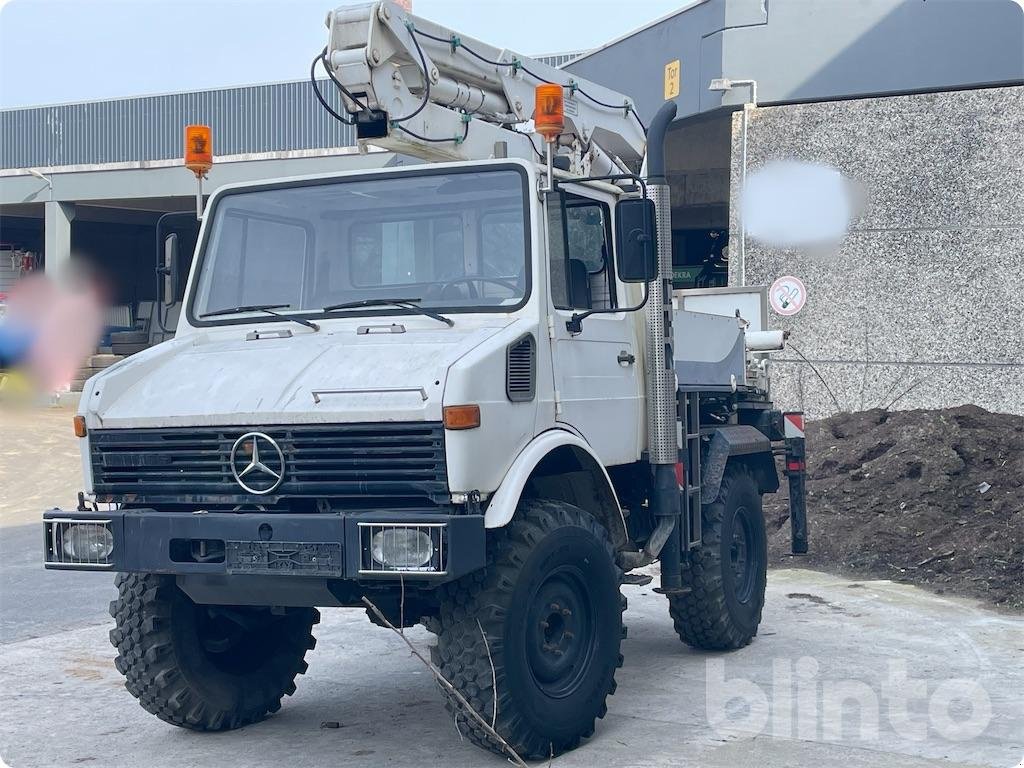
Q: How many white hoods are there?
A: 1